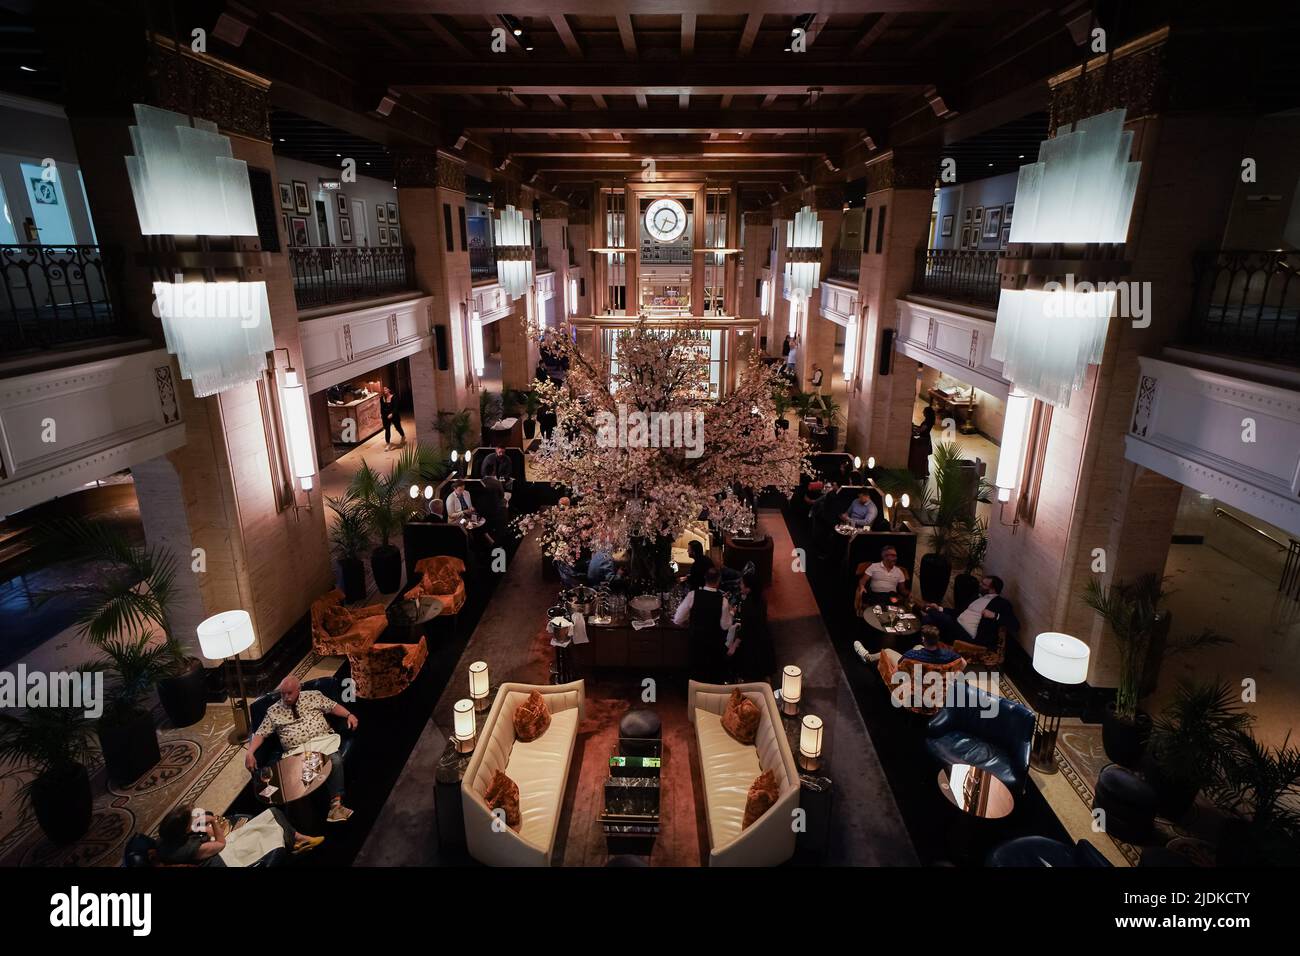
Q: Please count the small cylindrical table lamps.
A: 4